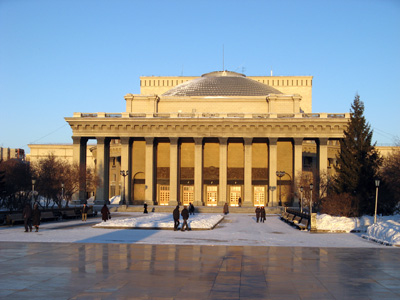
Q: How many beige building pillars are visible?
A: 11